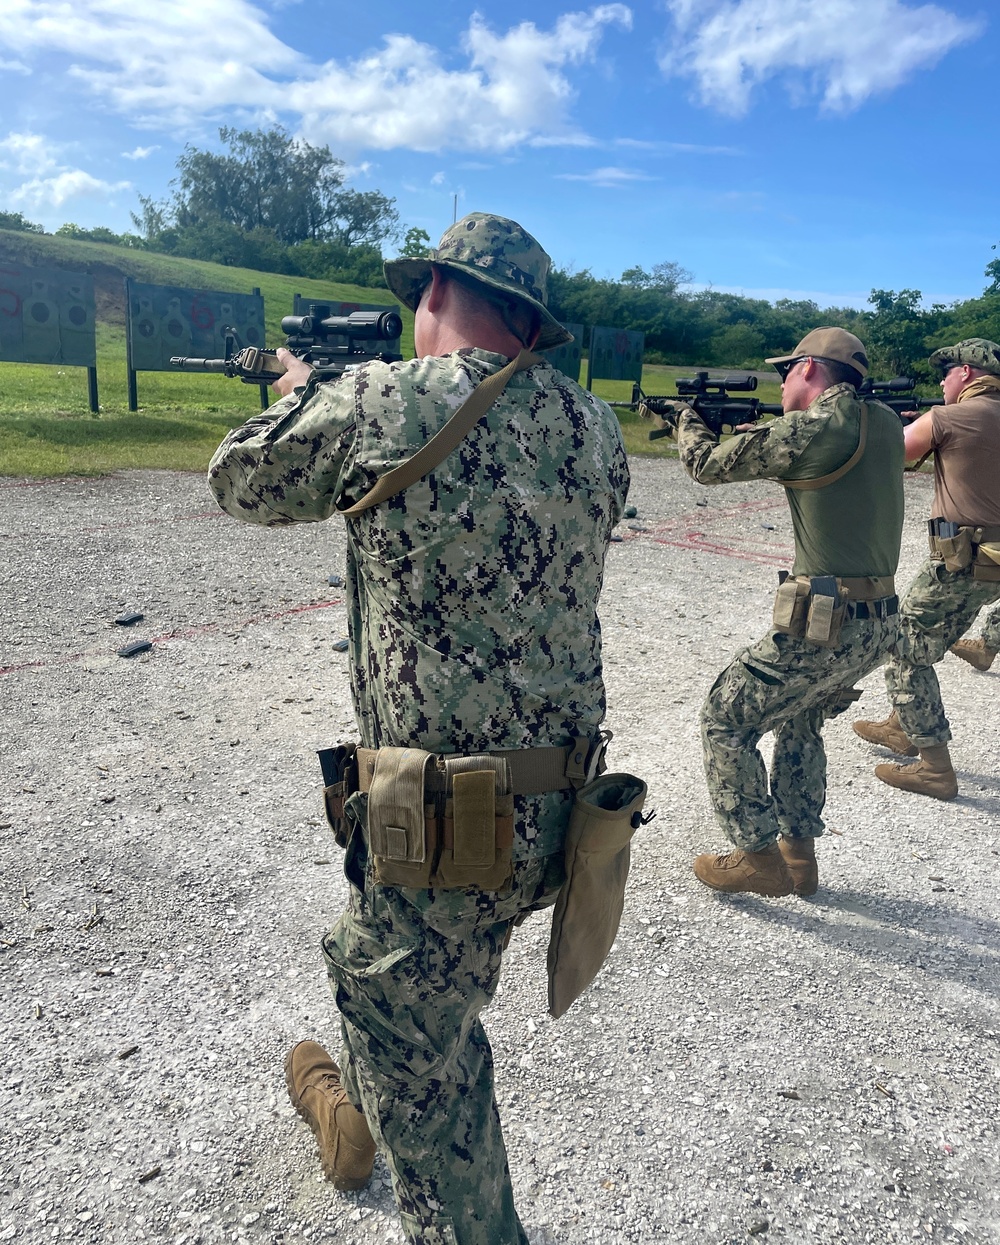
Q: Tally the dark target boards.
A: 5